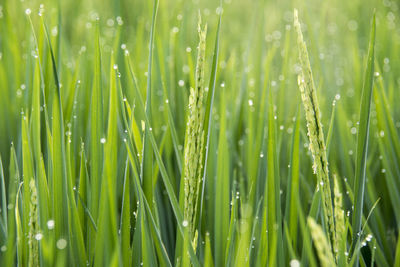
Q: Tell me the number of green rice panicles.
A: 5